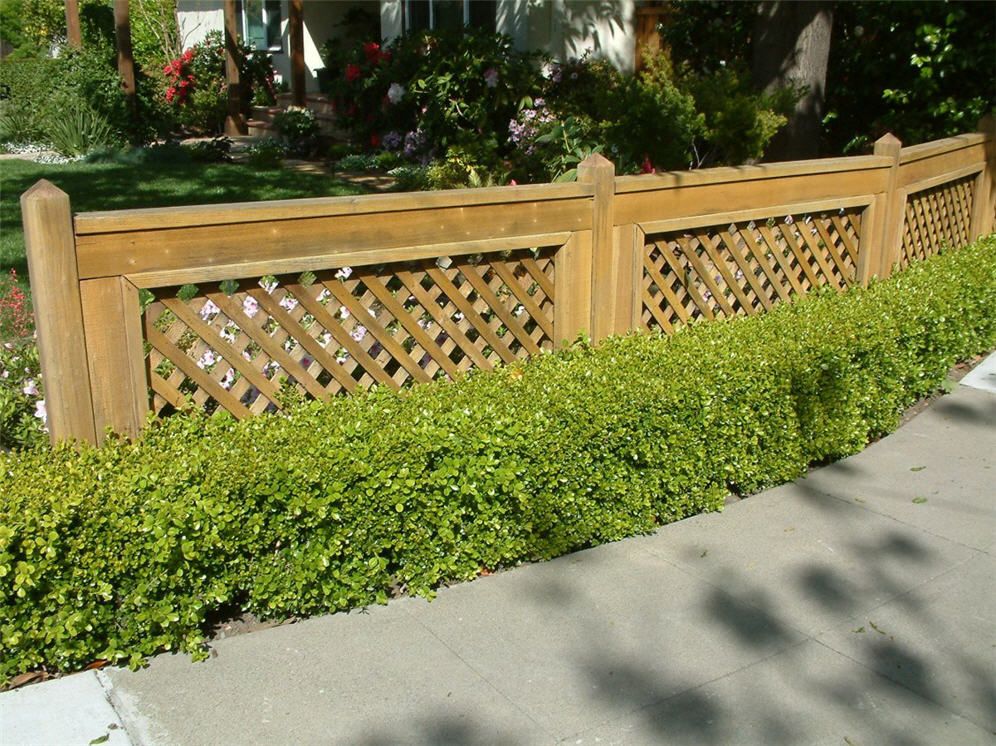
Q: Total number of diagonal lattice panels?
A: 3